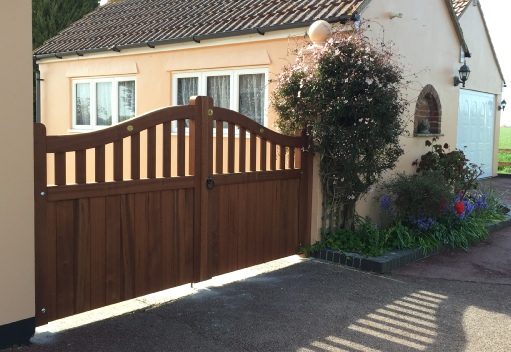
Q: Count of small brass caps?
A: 3